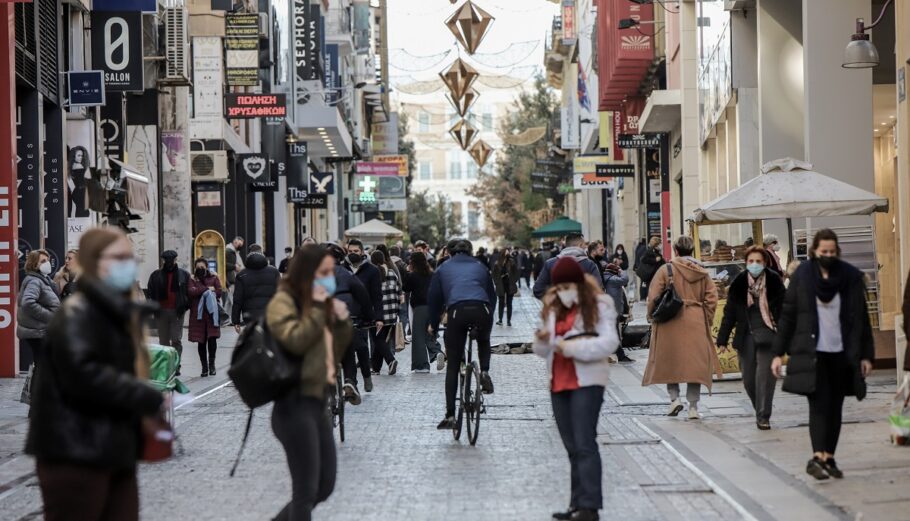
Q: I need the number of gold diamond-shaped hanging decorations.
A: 5